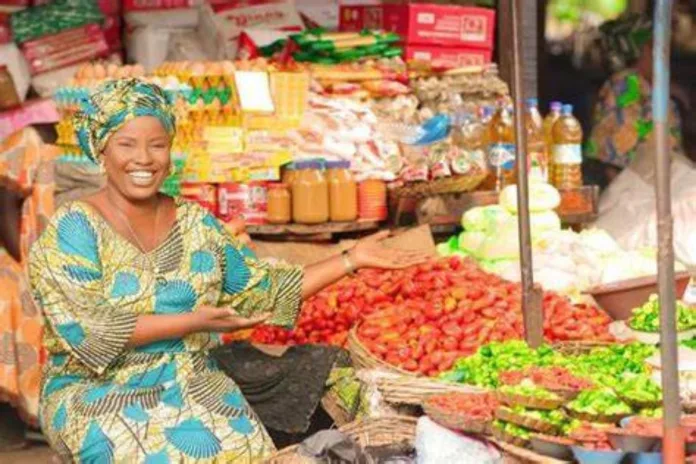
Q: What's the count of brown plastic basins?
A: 1